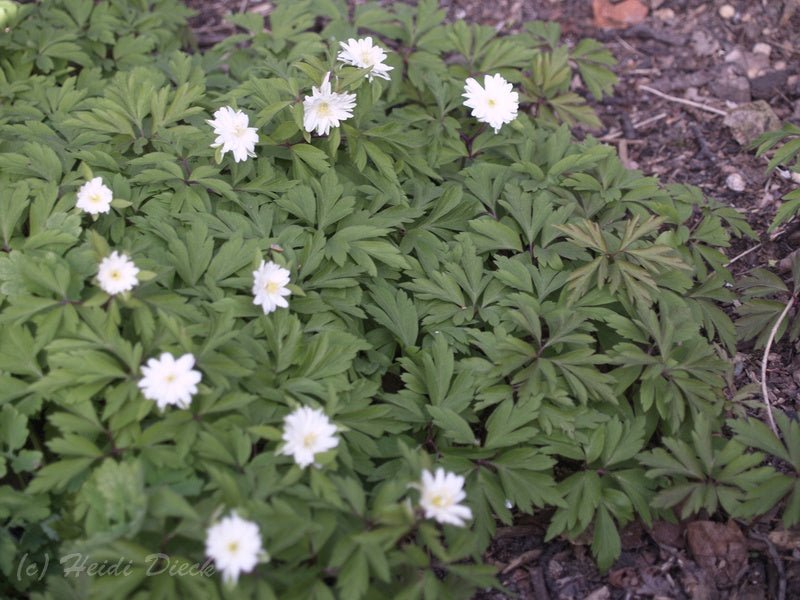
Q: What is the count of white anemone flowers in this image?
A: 11